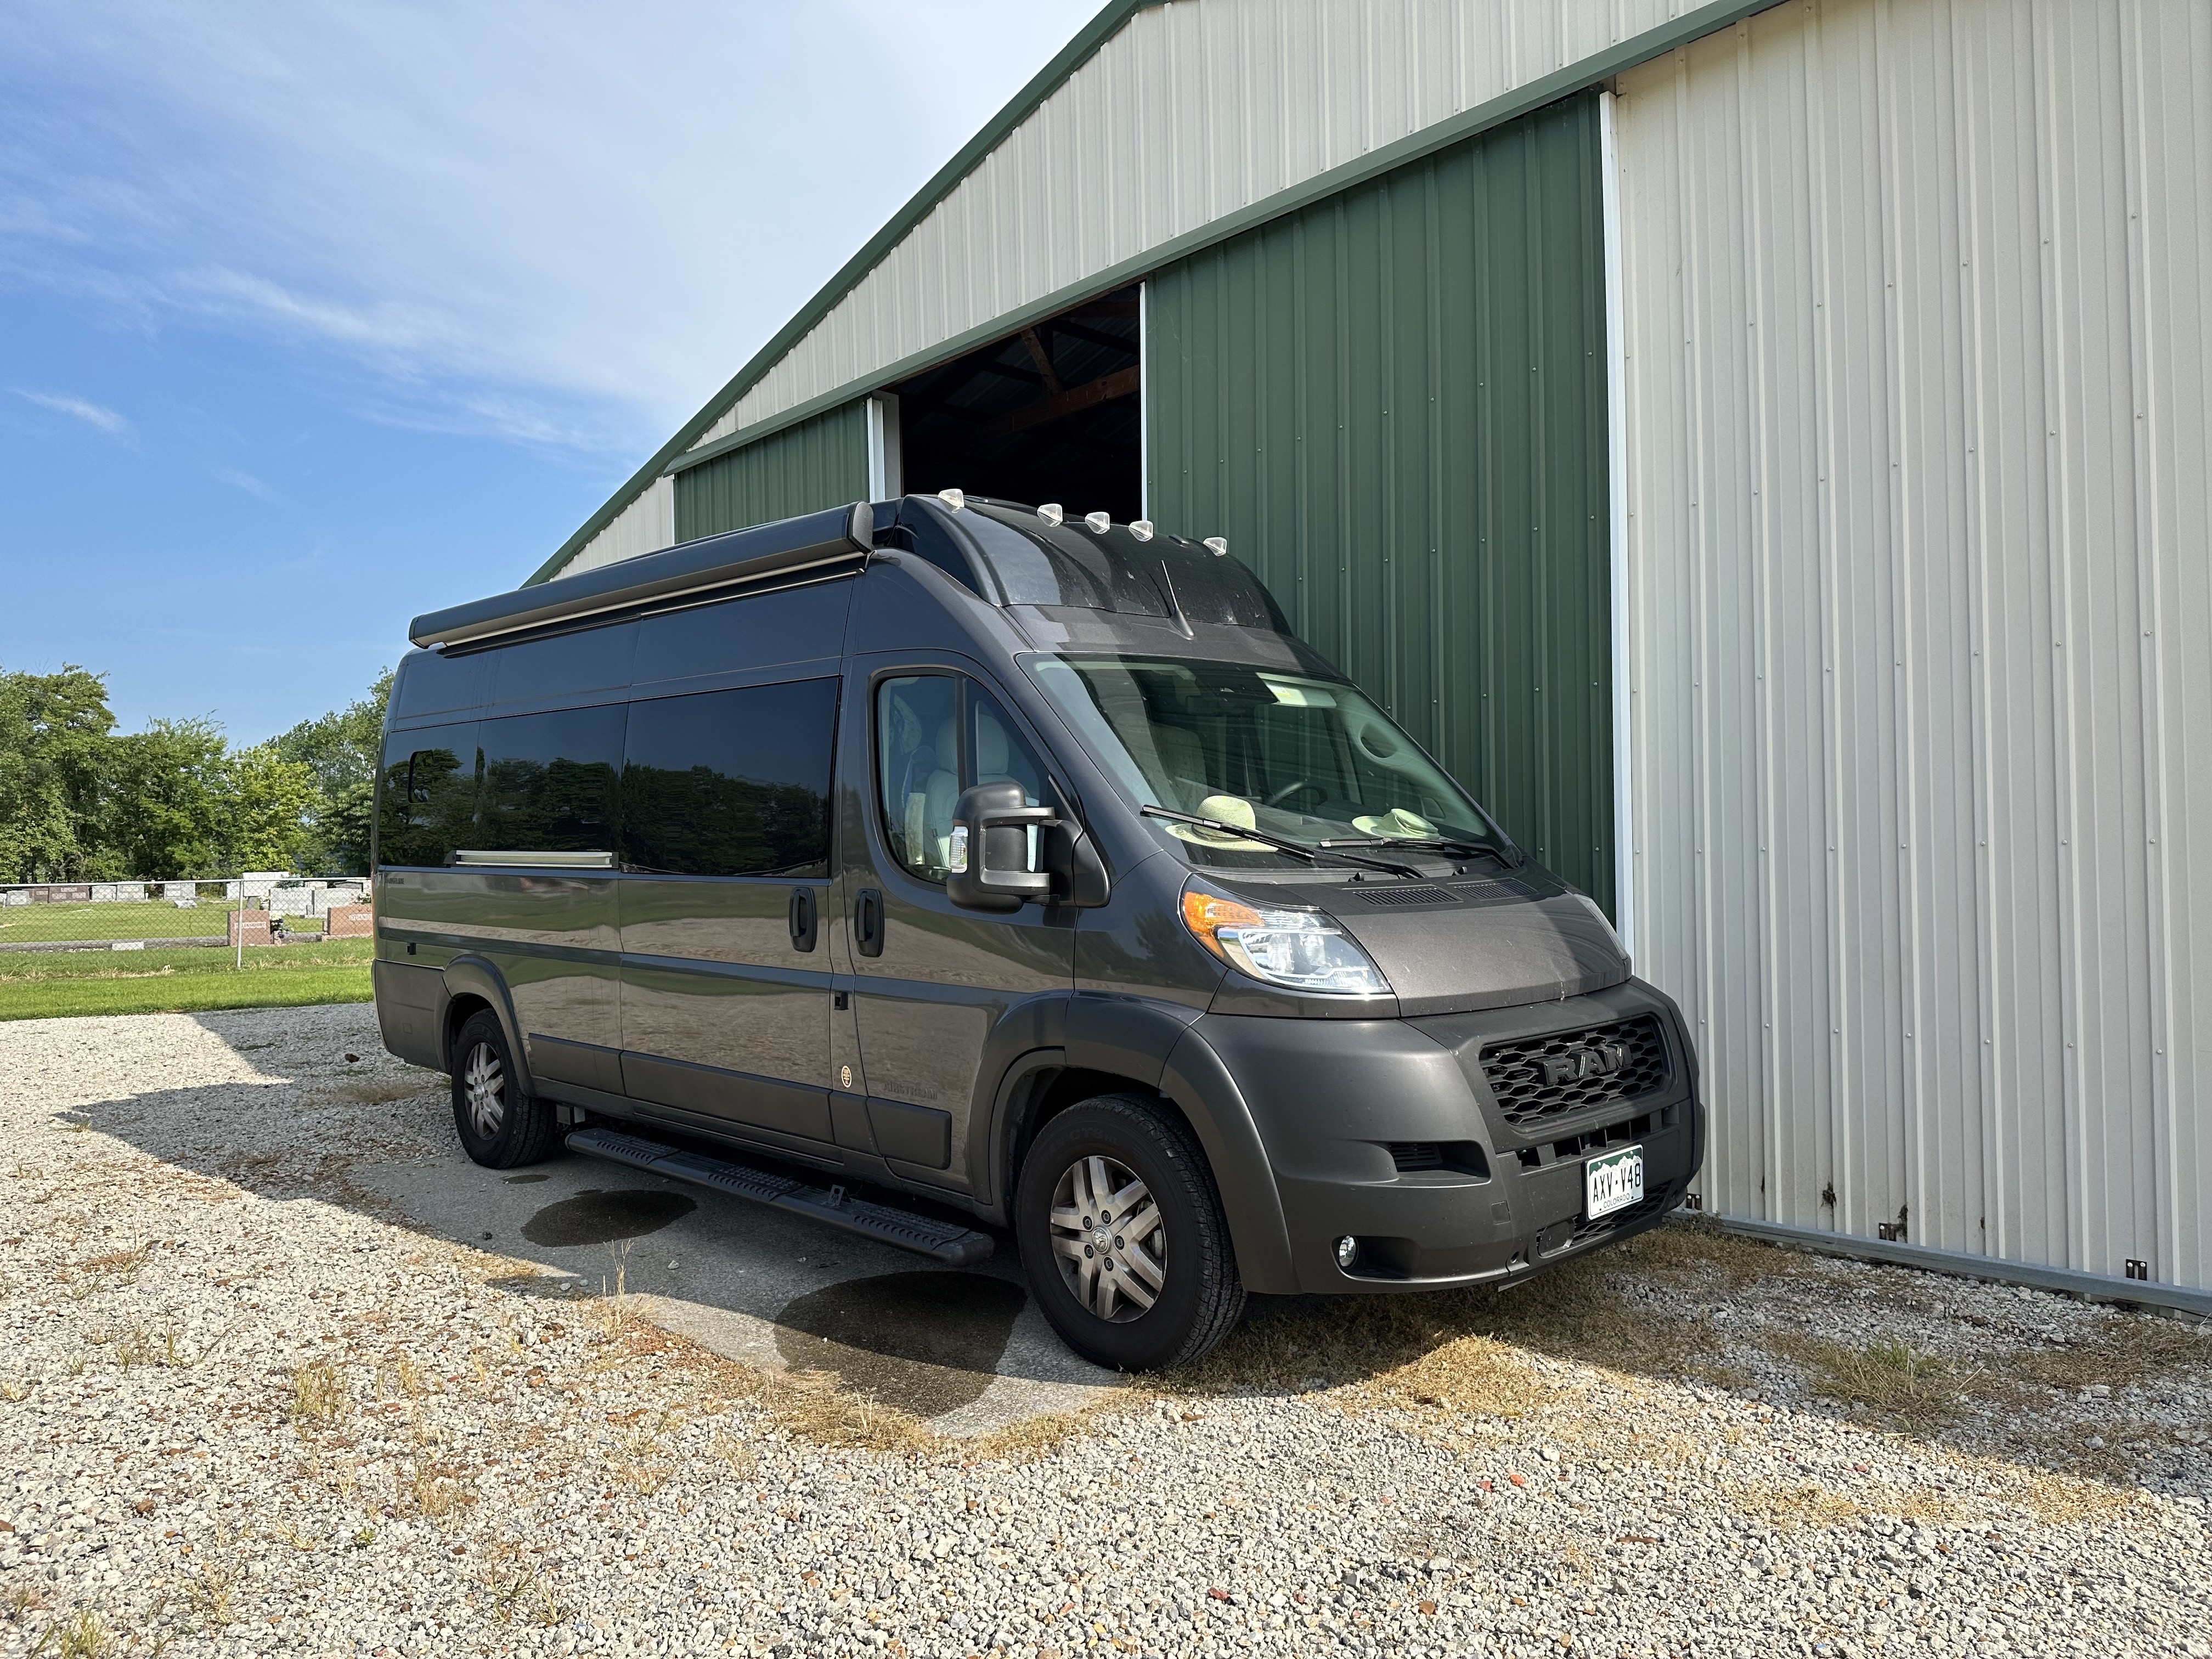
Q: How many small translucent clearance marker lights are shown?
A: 5